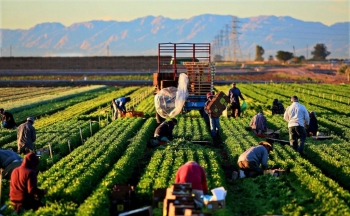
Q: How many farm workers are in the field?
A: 14